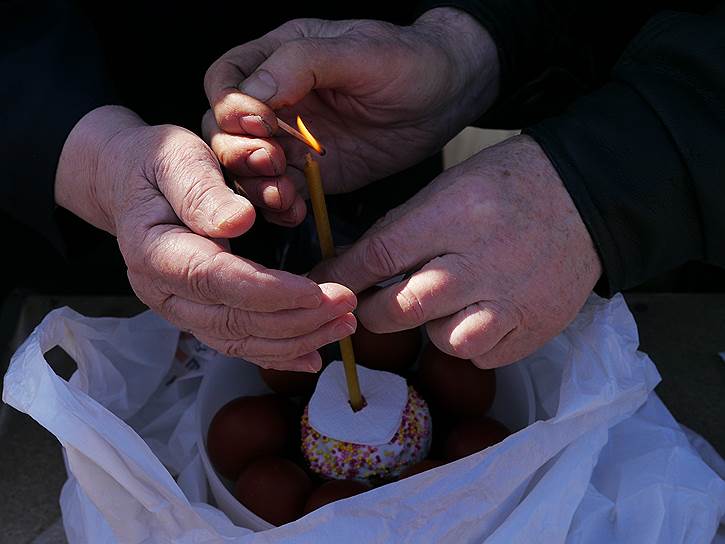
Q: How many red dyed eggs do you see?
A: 8